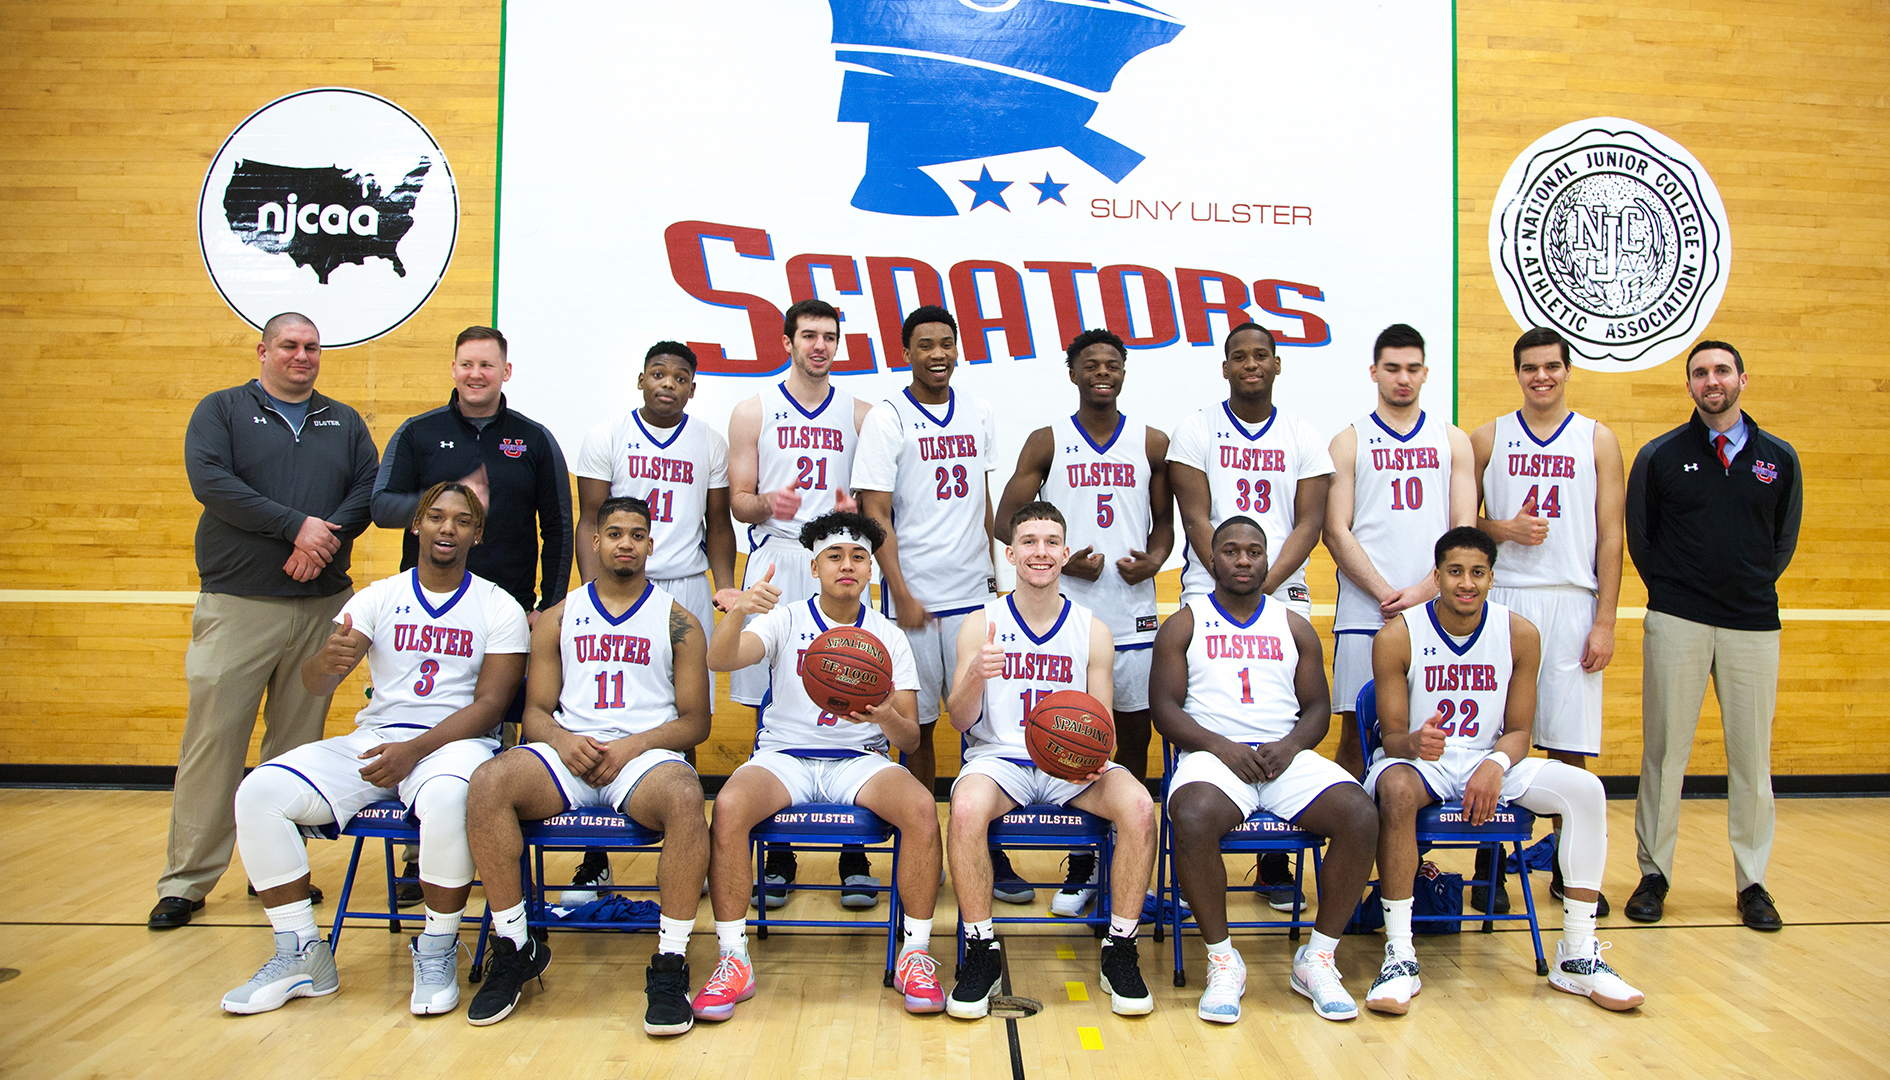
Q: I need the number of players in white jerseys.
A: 13